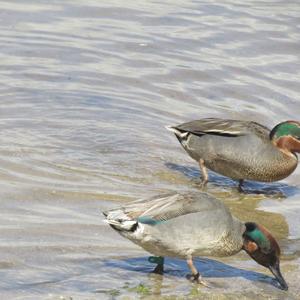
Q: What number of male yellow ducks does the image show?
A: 0